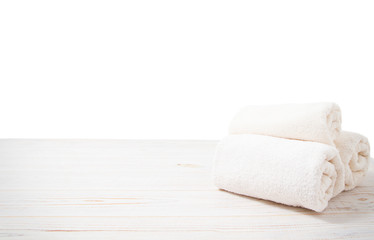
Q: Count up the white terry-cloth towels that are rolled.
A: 3